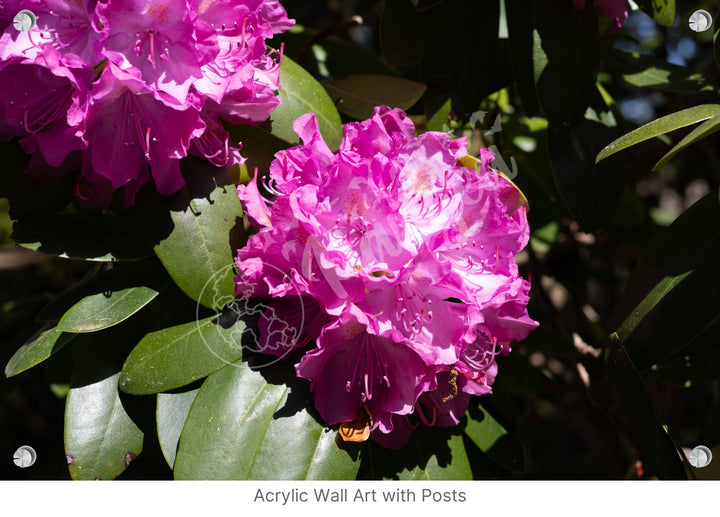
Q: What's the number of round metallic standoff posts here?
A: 4